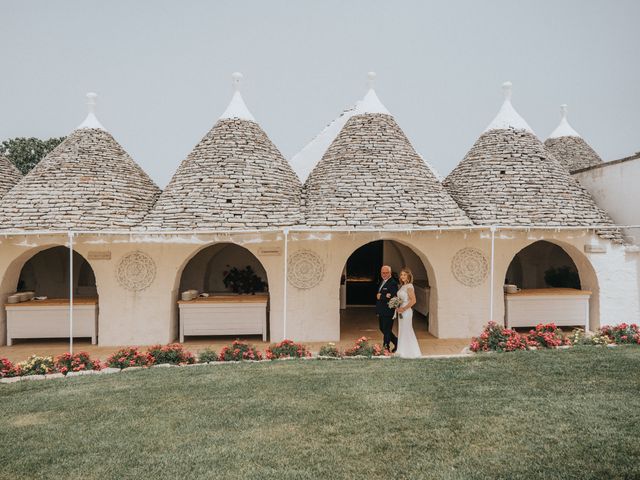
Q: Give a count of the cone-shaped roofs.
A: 6